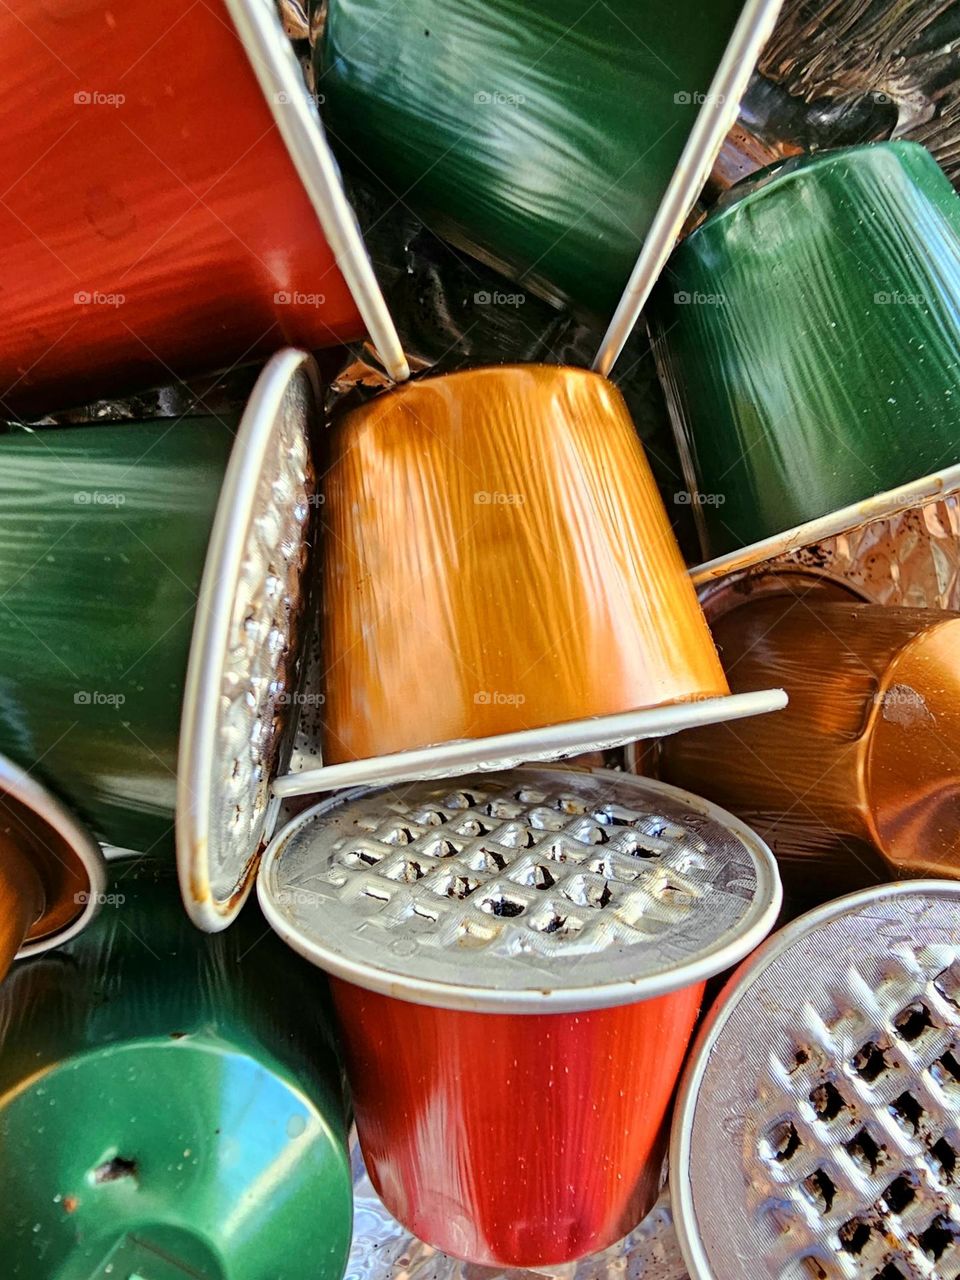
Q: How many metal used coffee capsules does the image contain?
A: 10